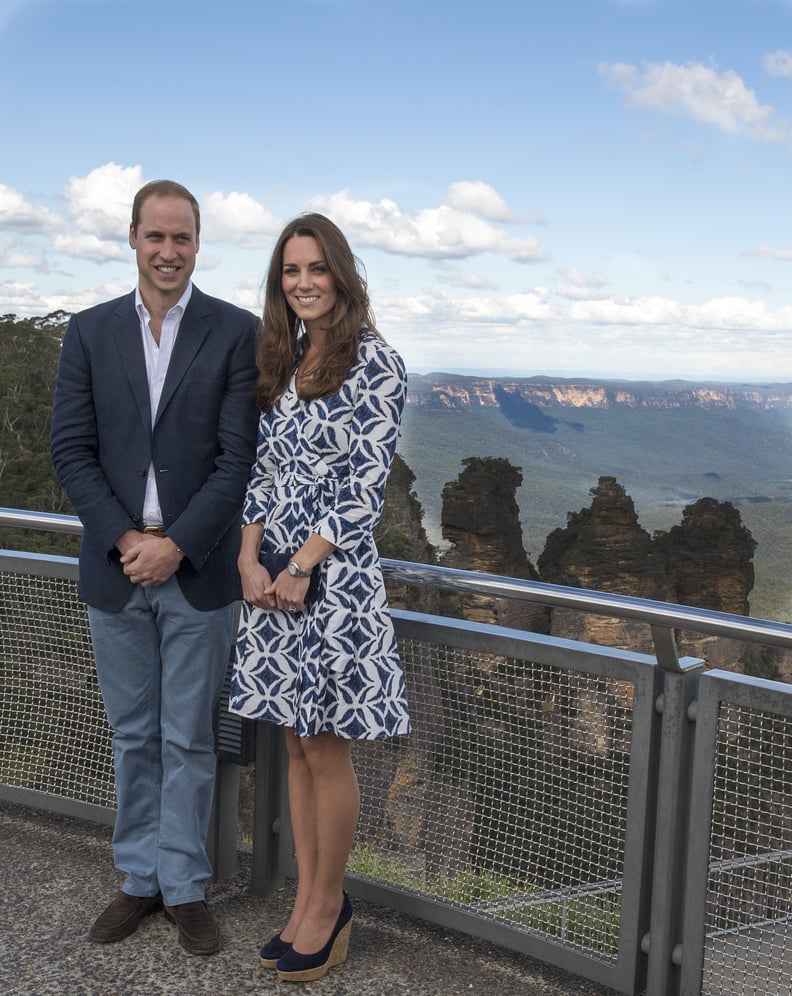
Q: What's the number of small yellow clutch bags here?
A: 0